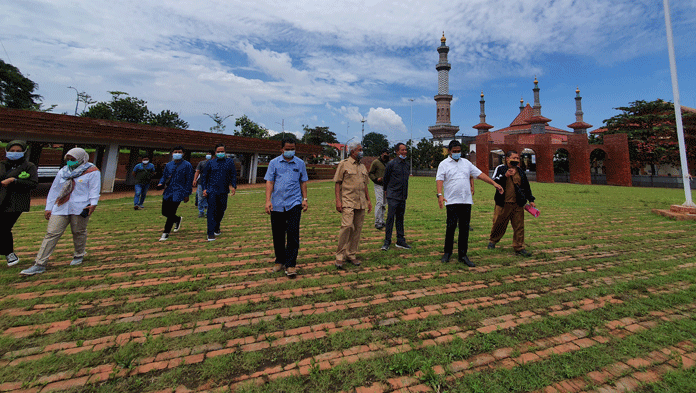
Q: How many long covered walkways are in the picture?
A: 1